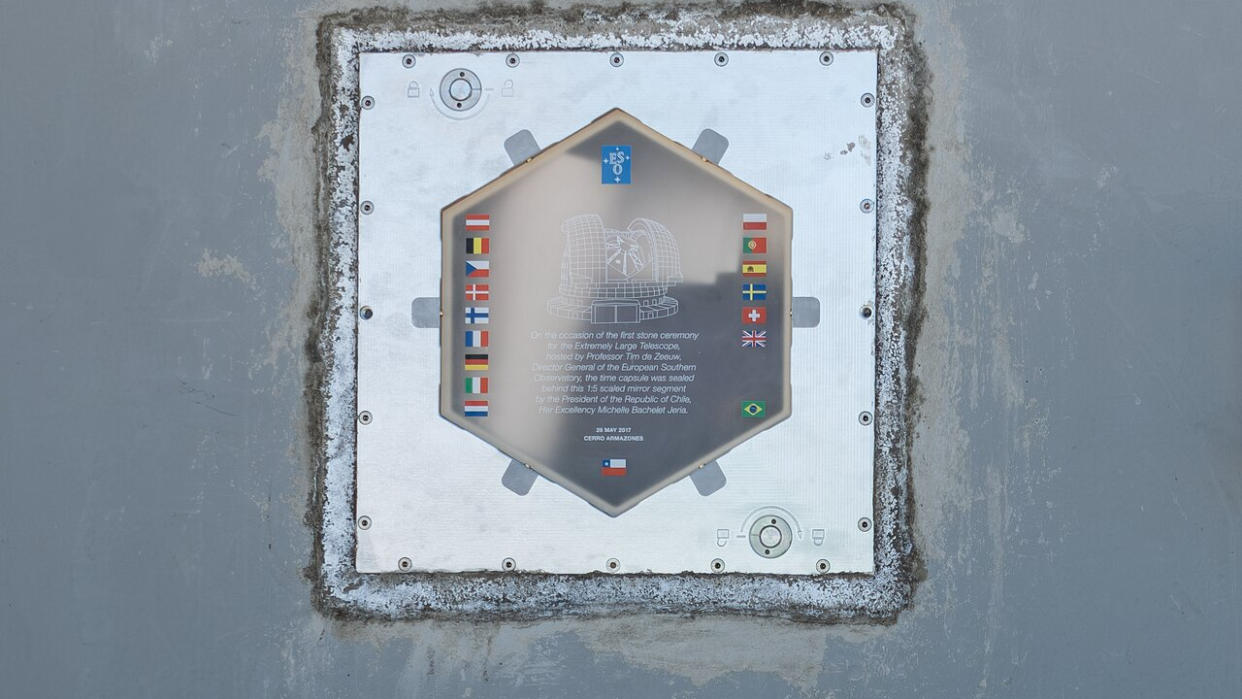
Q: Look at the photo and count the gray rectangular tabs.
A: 6